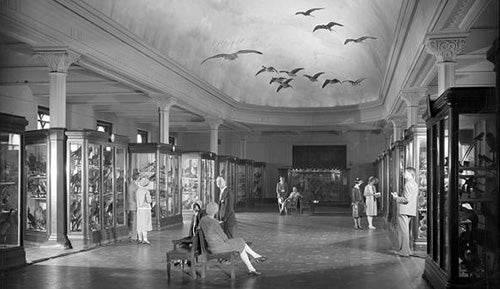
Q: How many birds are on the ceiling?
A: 11